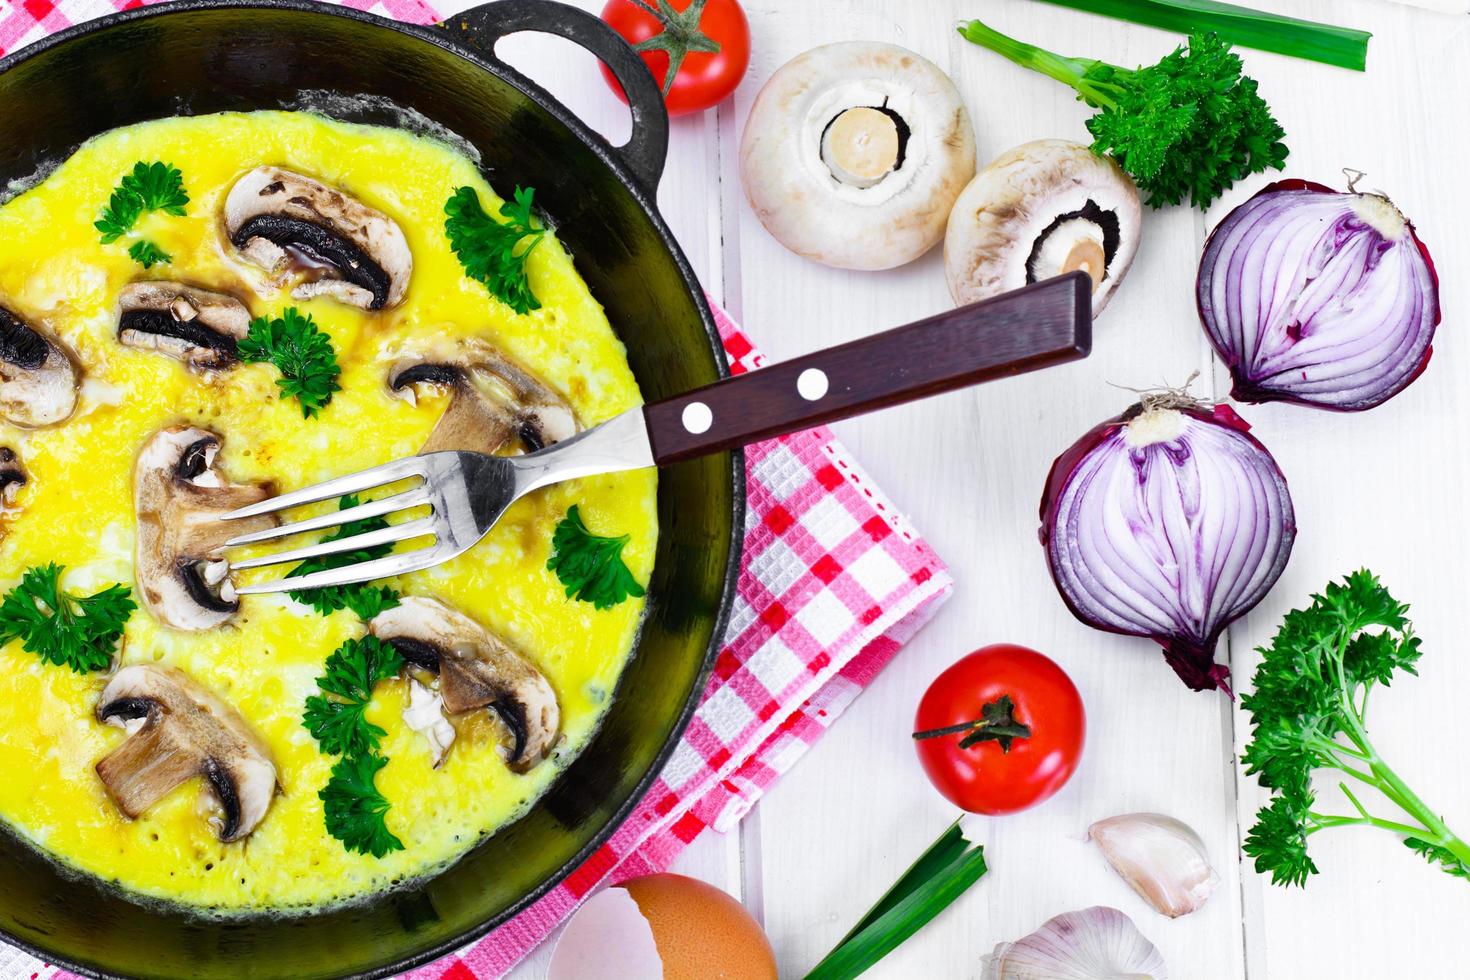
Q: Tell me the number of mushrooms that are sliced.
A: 8